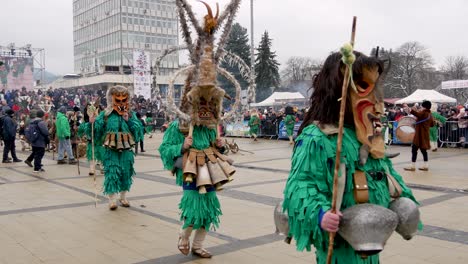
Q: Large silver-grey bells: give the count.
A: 3